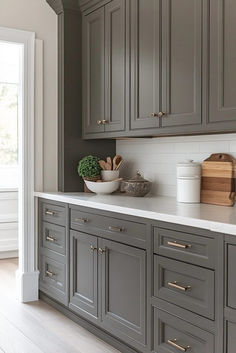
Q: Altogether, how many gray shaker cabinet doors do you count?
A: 7